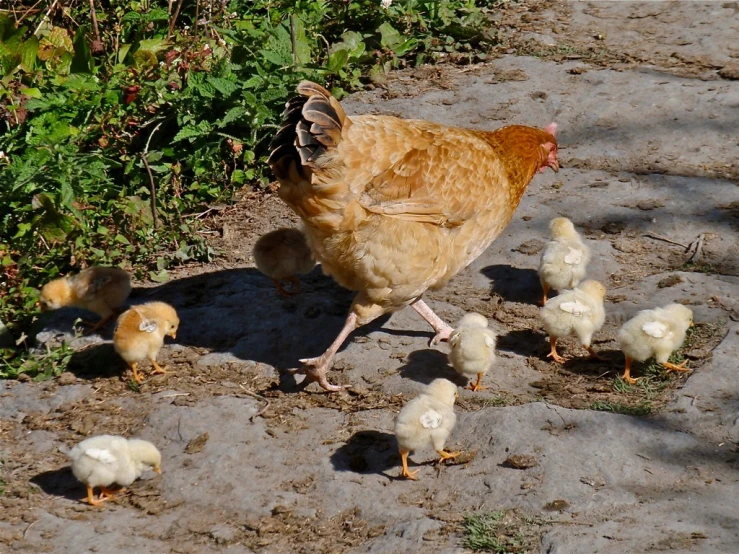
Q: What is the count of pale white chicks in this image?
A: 6